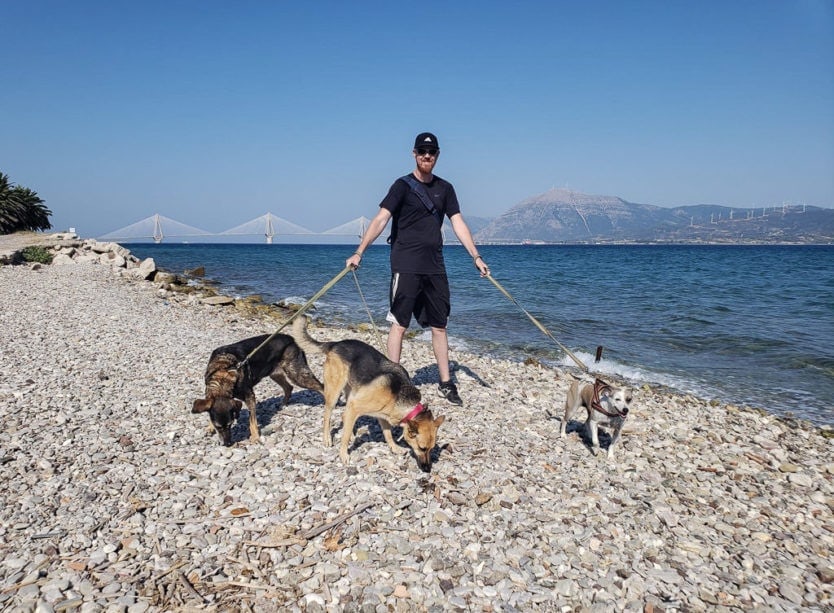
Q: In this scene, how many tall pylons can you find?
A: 3